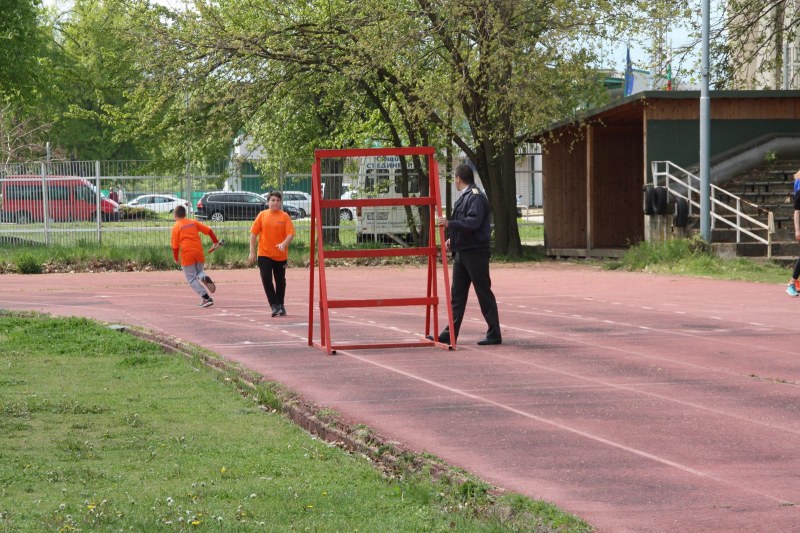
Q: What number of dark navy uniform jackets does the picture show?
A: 1